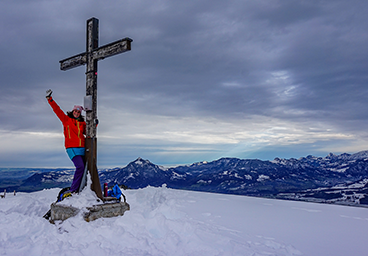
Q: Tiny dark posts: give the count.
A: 2